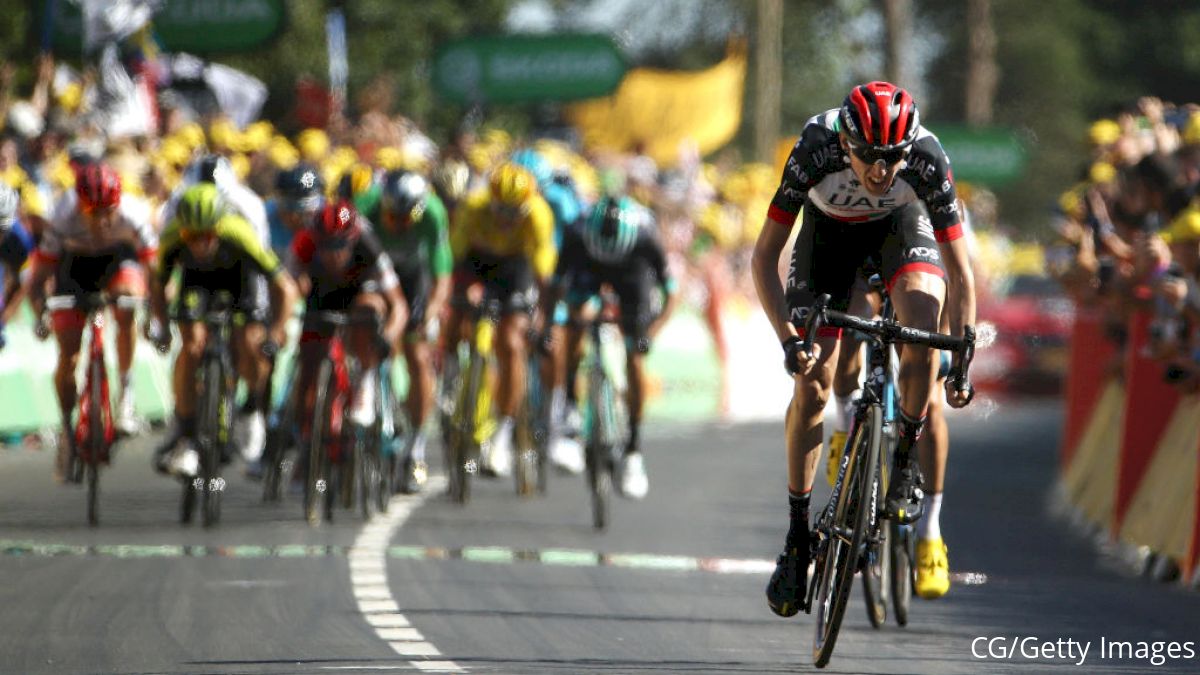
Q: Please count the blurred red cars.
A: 1